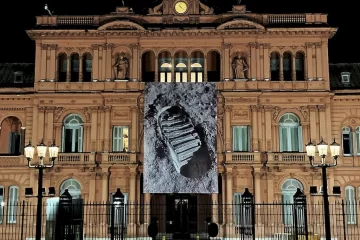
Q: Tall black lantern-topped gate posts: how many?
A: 4